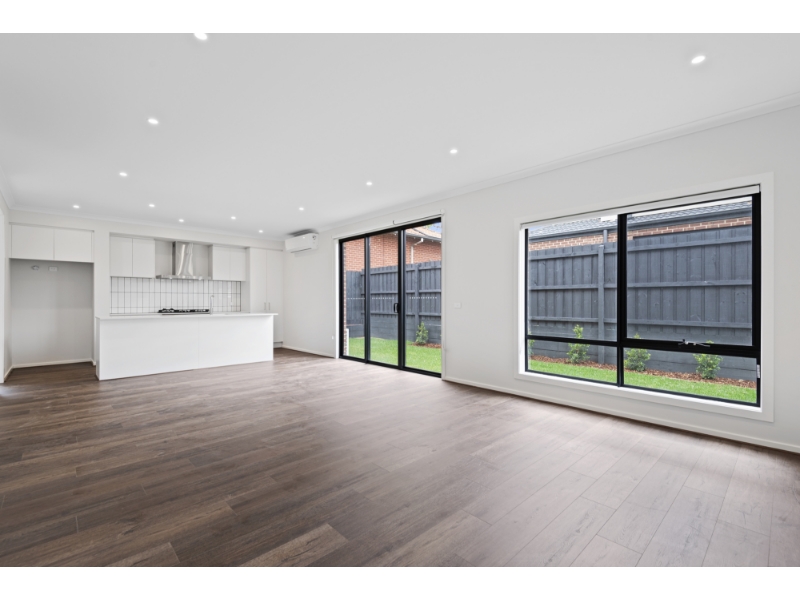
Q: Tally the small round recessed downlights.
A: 12